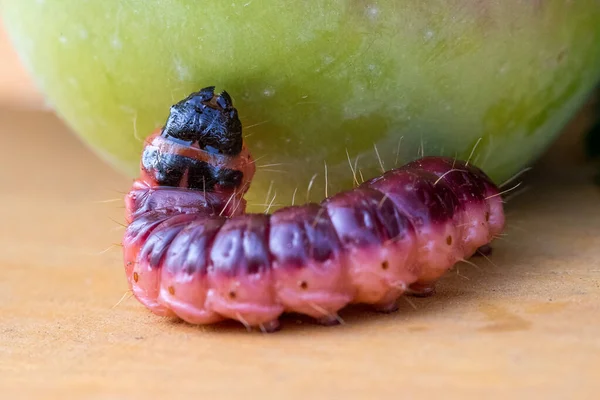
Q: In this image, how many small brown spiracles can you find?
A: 7